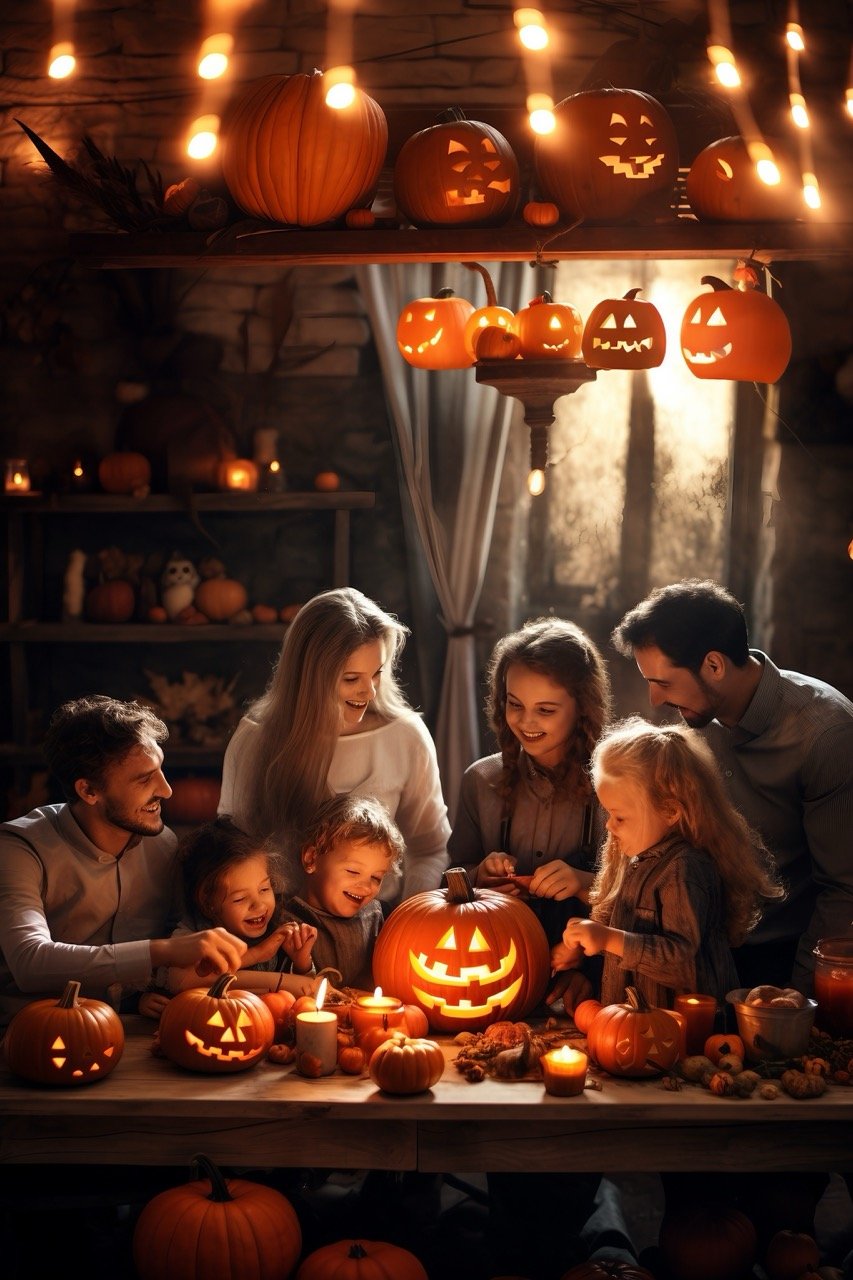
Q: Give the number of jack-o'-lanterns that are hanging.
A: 5